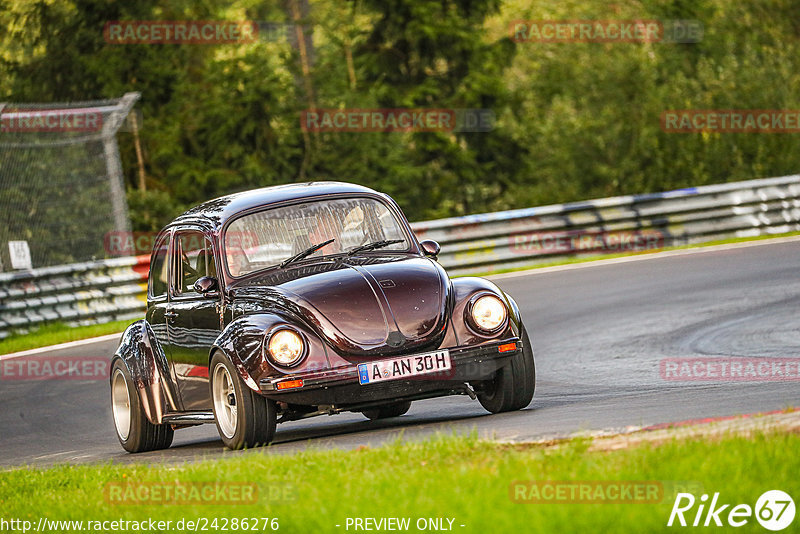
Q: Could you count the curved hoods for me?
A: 1